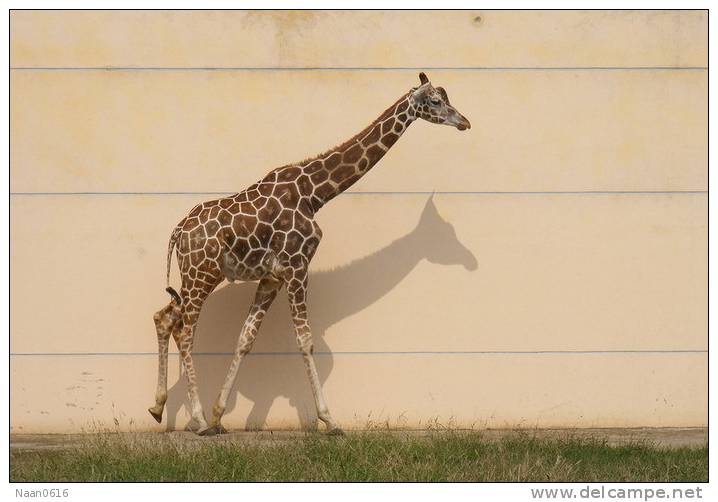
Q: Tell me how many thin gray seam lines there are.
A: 3